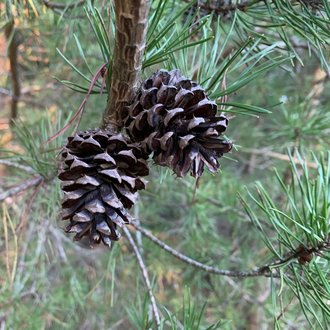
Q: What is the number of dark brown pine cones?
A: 2